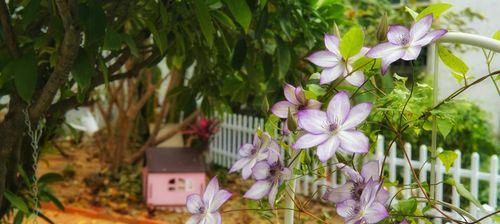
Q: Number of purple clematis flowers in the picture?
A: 9